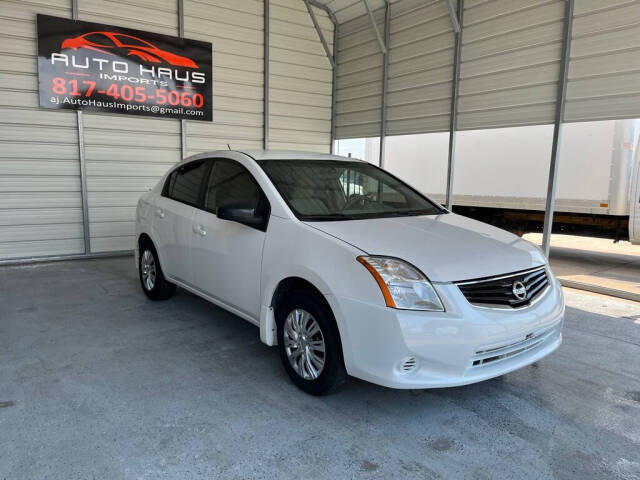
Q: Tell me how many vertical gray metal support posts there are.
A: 7